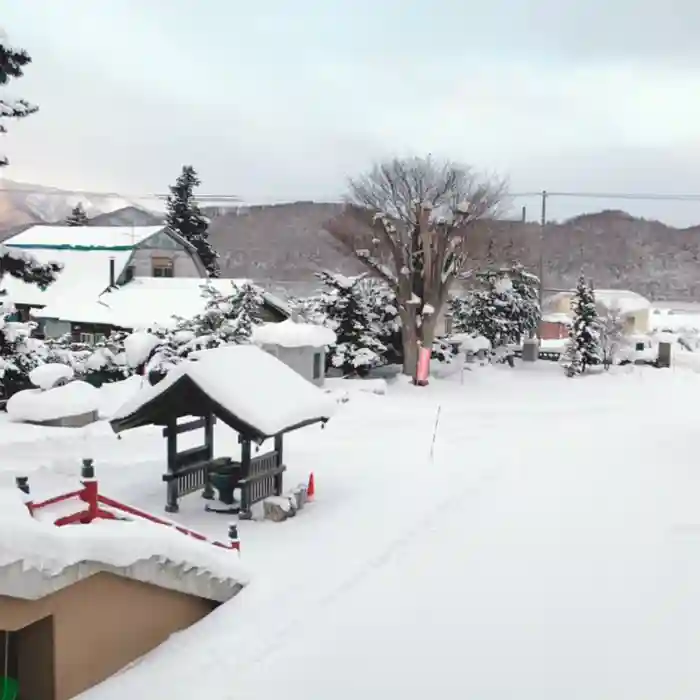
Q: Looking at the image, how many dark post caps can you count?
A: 3